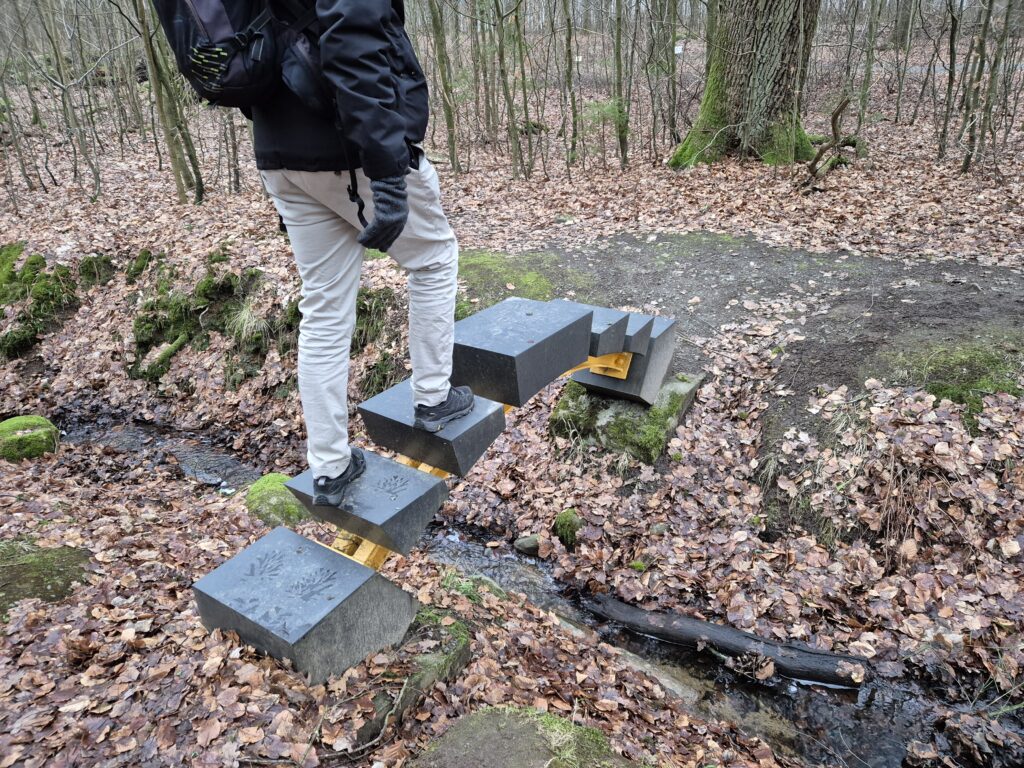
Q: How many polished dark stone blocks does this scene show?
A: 7